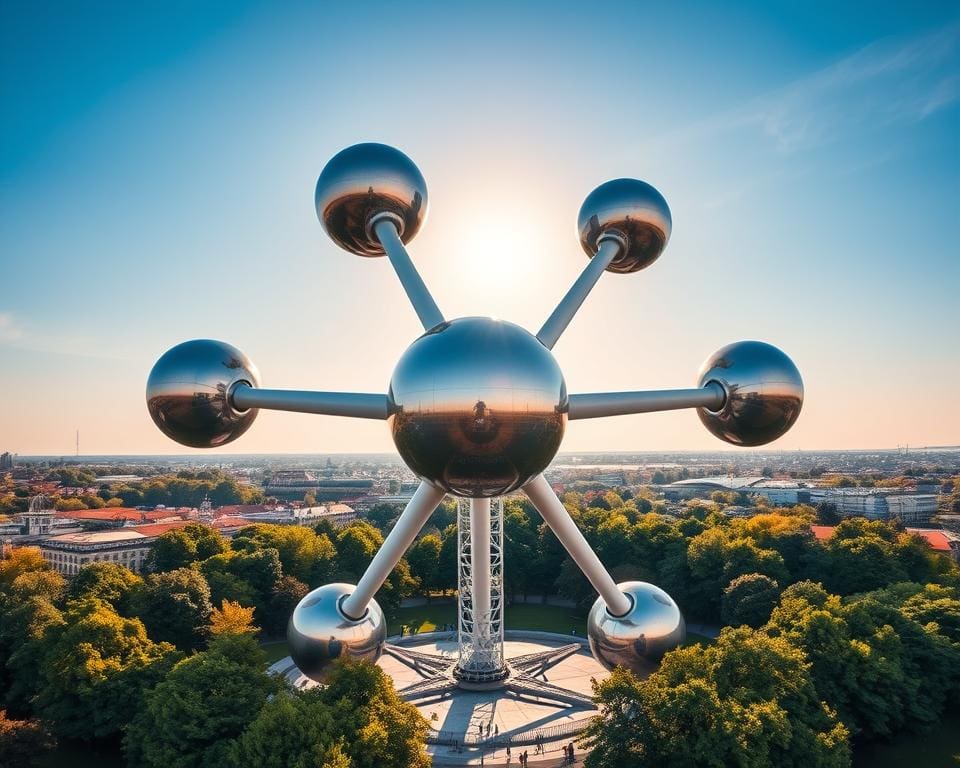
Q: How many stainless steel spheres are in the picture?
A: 7